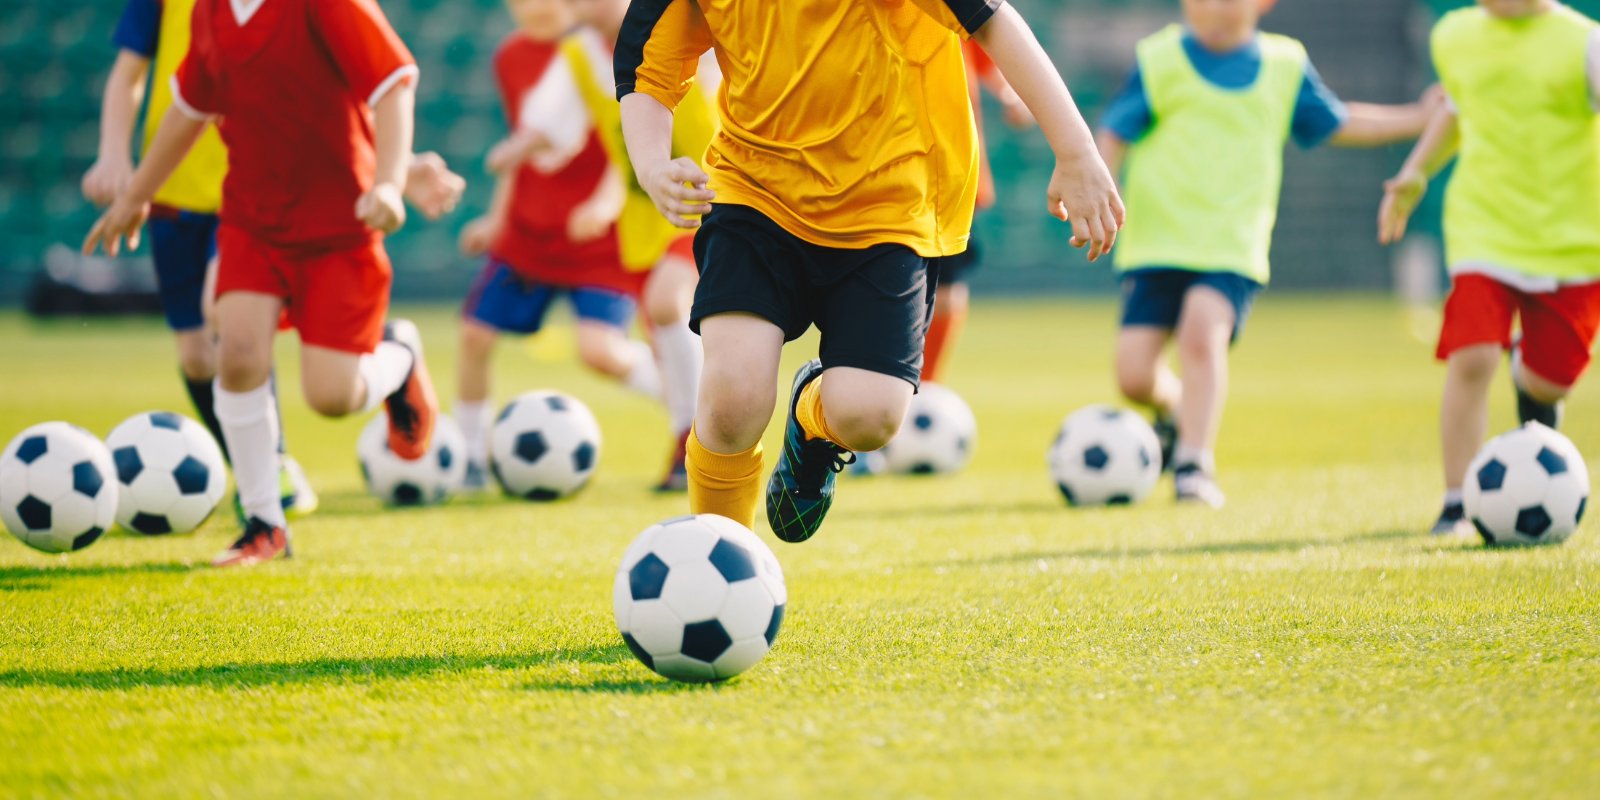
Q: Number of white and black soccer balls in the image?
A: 8